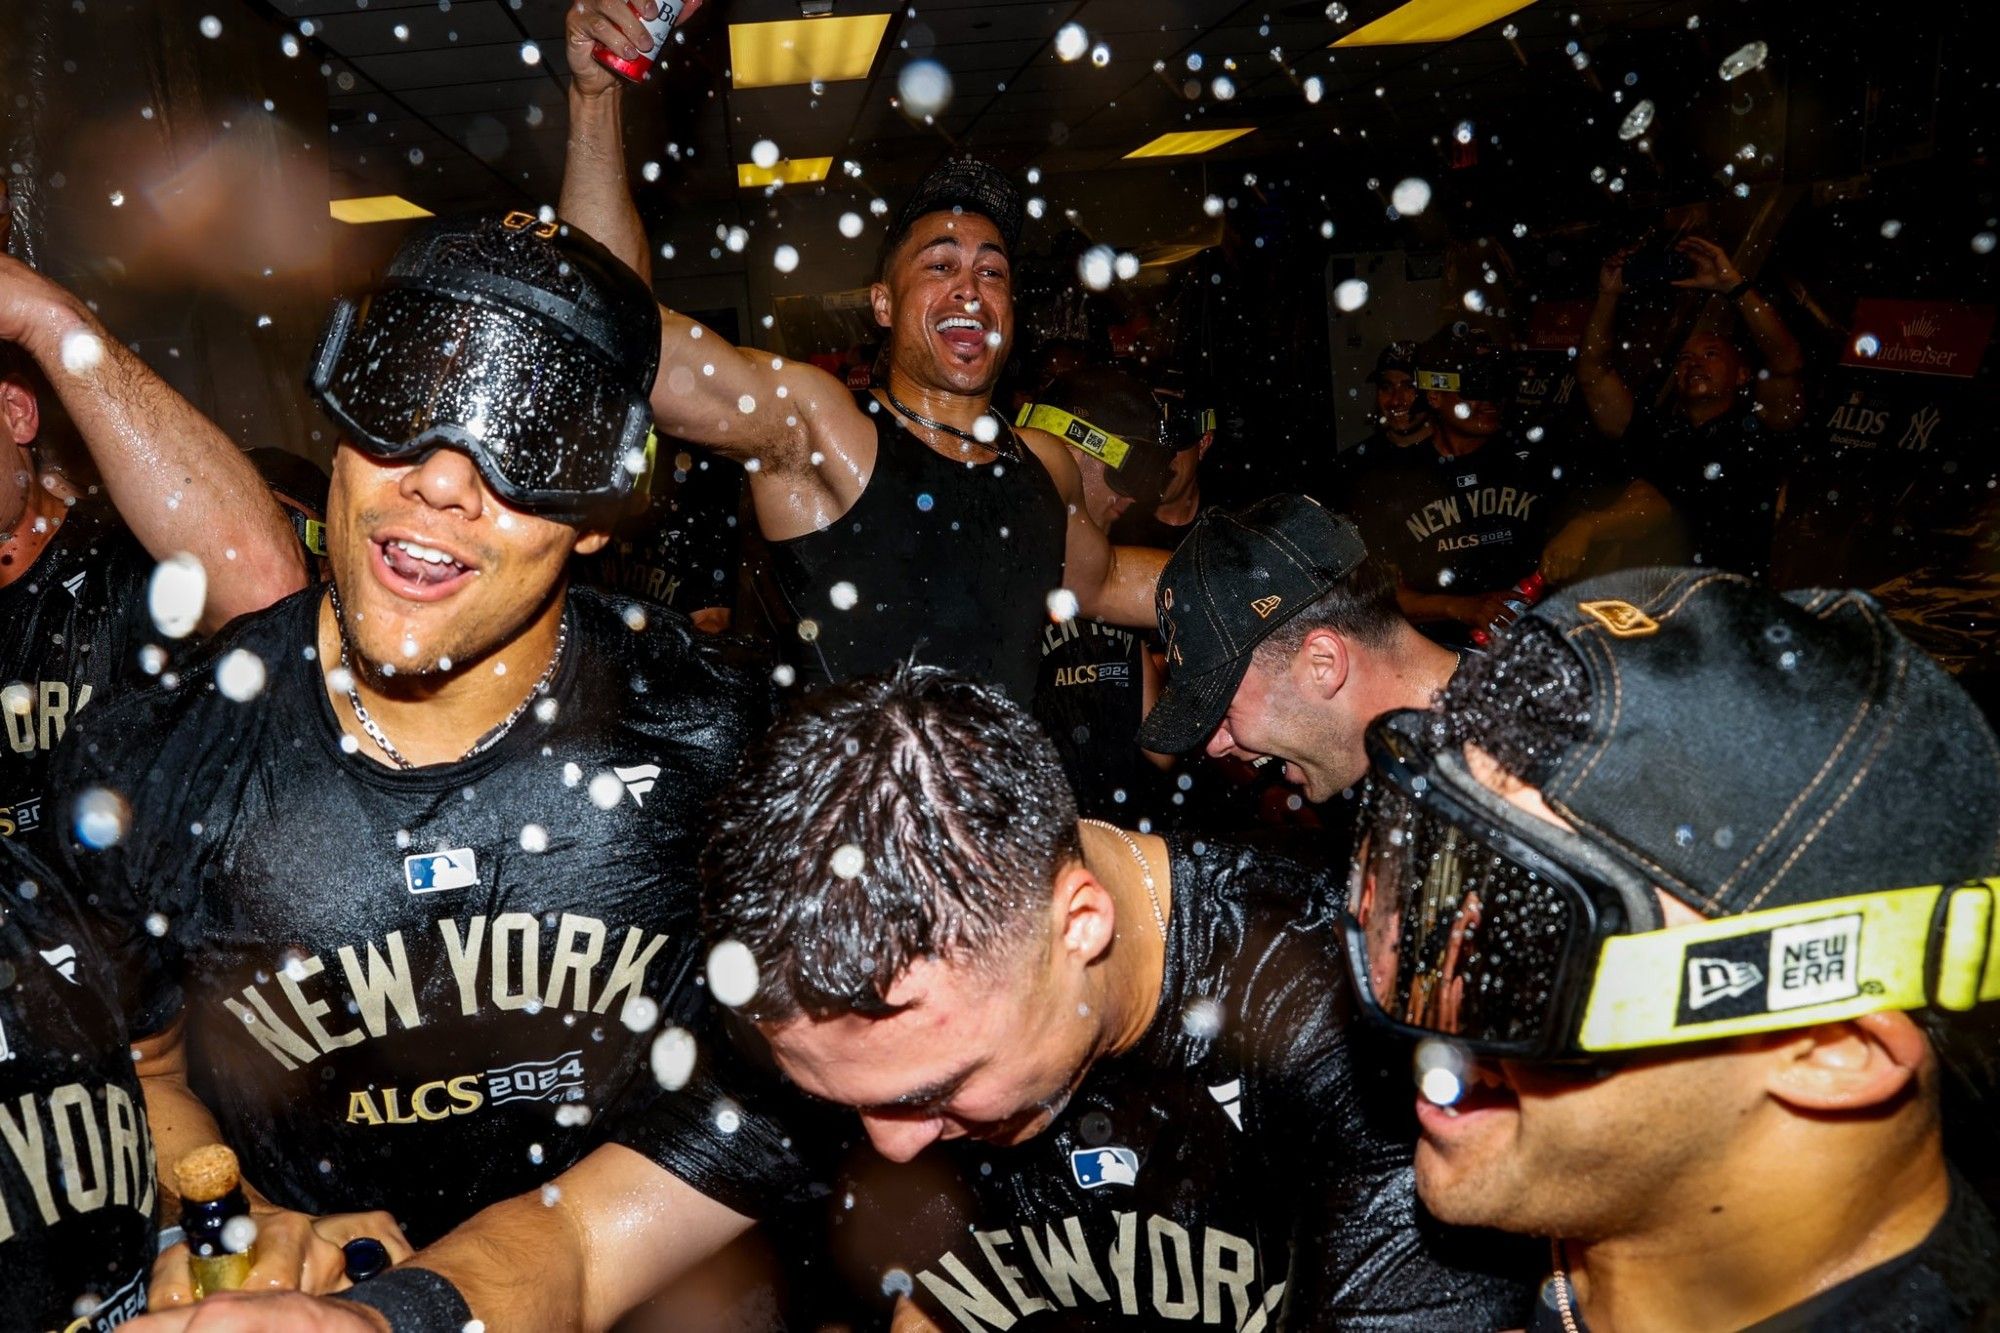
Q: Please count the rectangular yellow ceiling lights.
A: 5